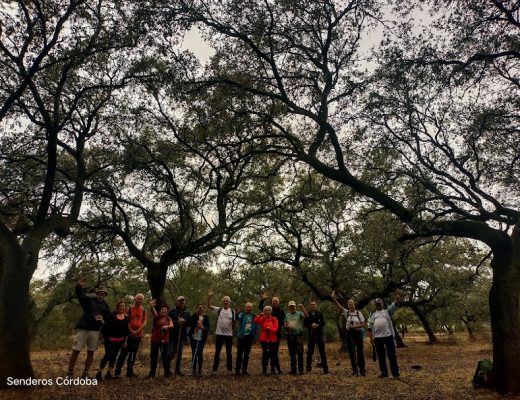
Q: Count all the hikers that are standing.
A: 14